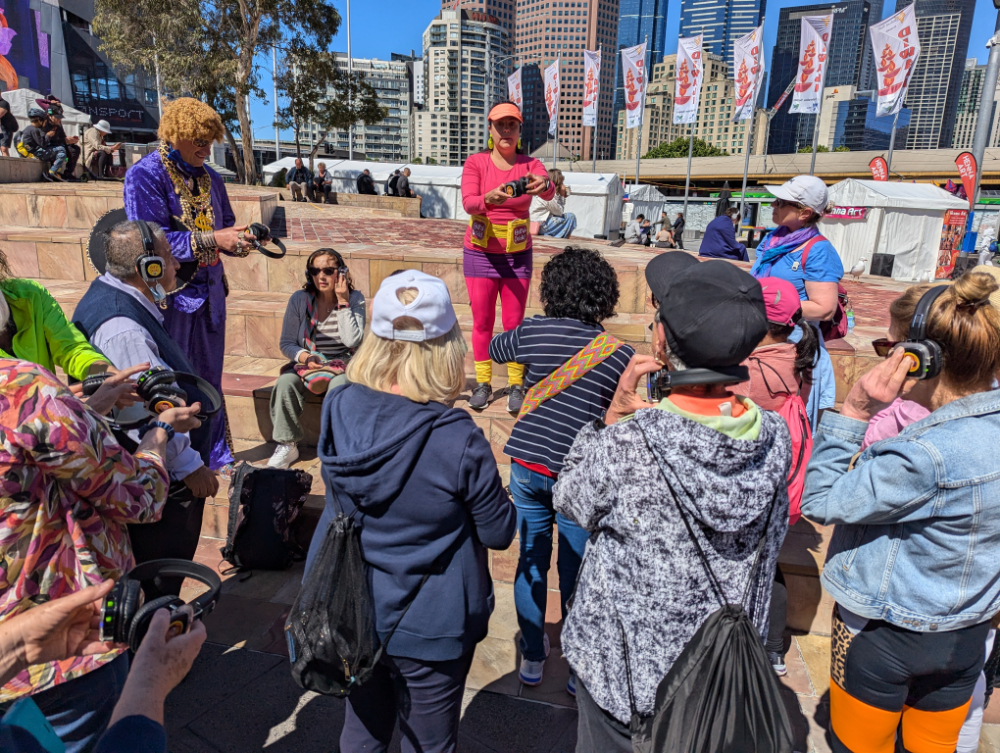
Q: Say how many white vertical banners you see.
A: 8